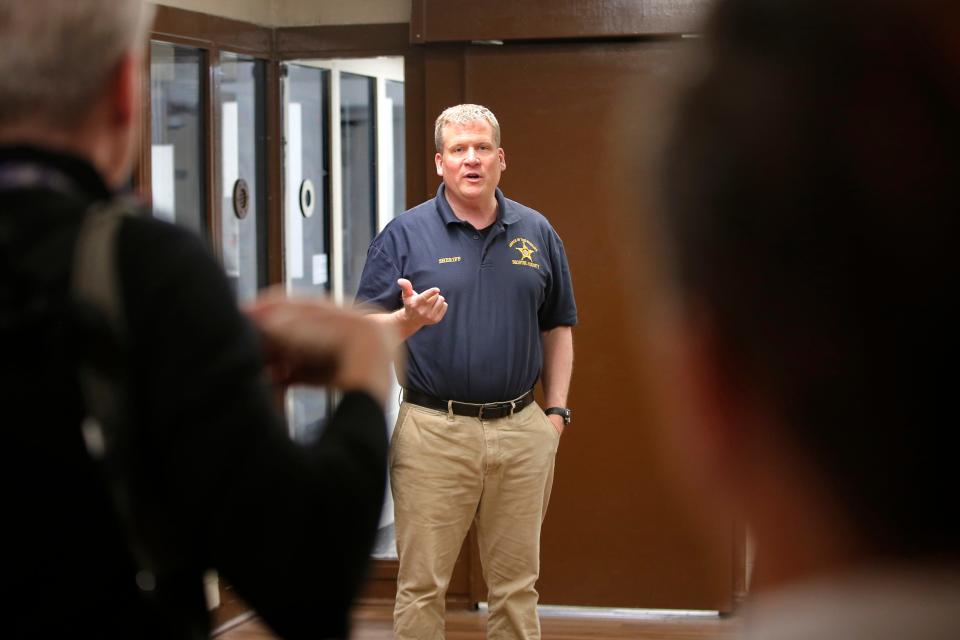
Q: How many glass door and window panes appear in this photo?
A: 5